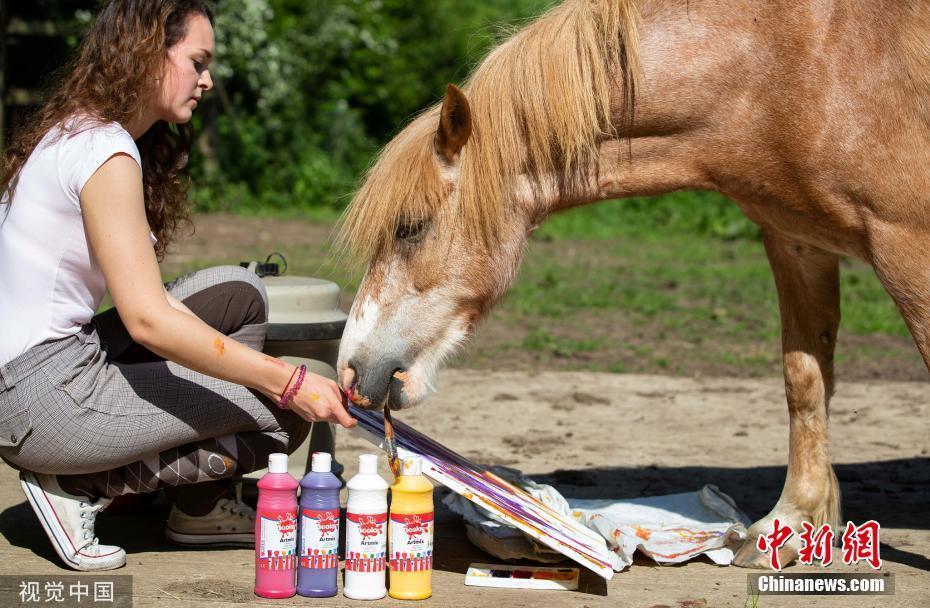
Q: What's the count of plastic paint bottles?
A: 4